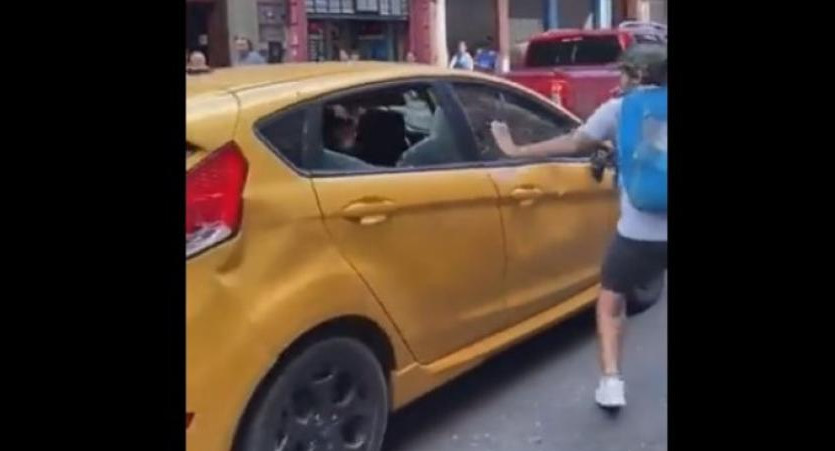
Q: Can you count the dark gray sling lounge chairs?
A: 0